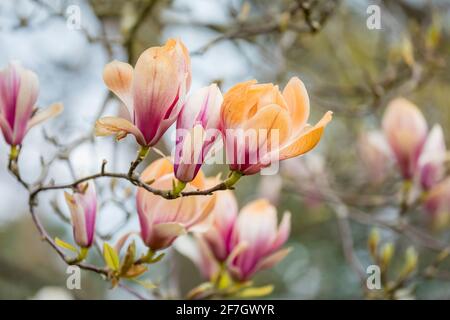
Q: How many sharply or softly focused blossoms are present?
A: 12